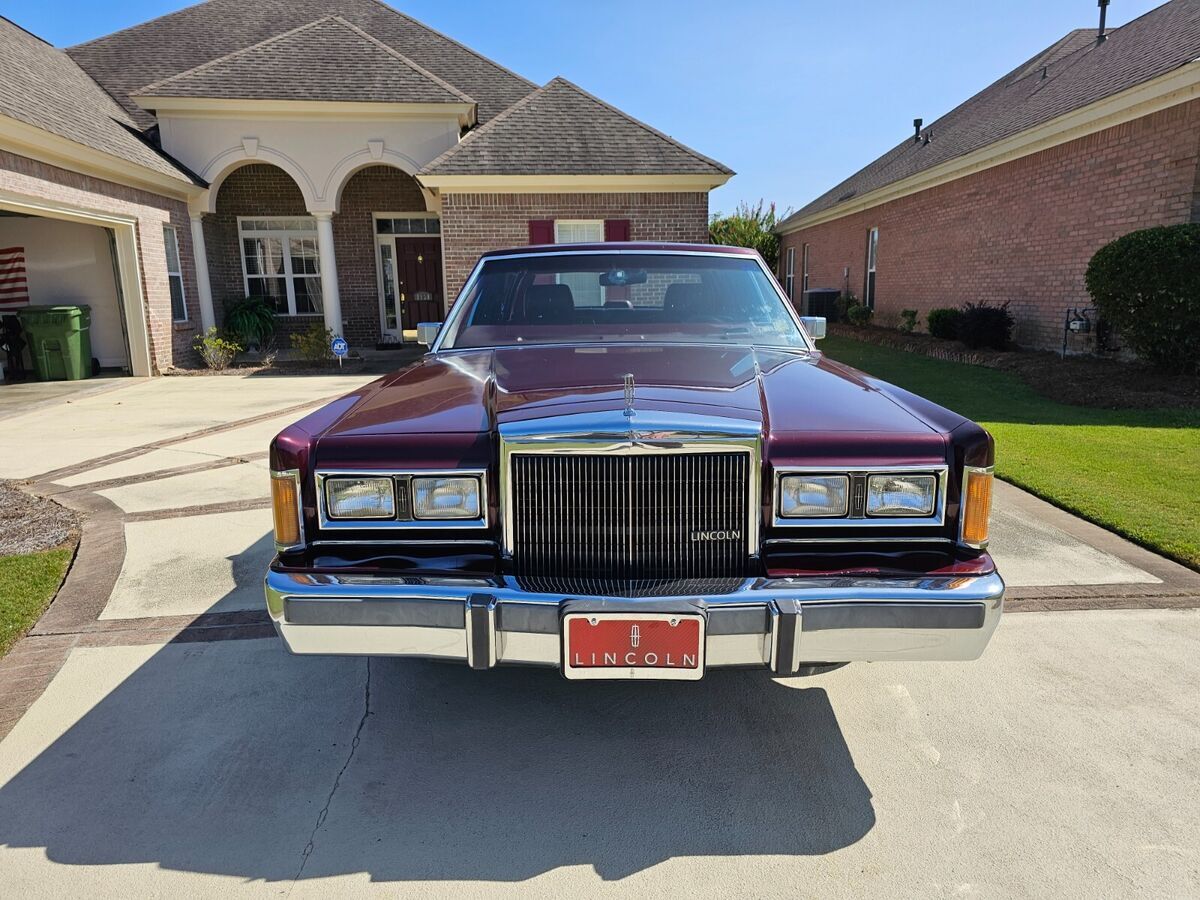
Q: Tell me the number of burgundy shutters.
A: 2